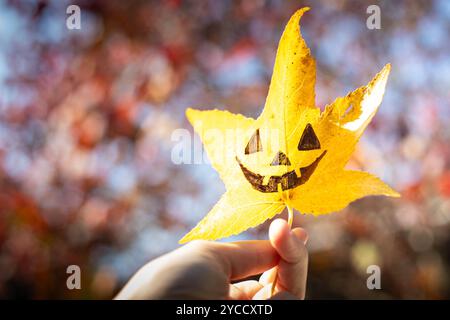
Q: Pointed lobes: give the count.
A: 5